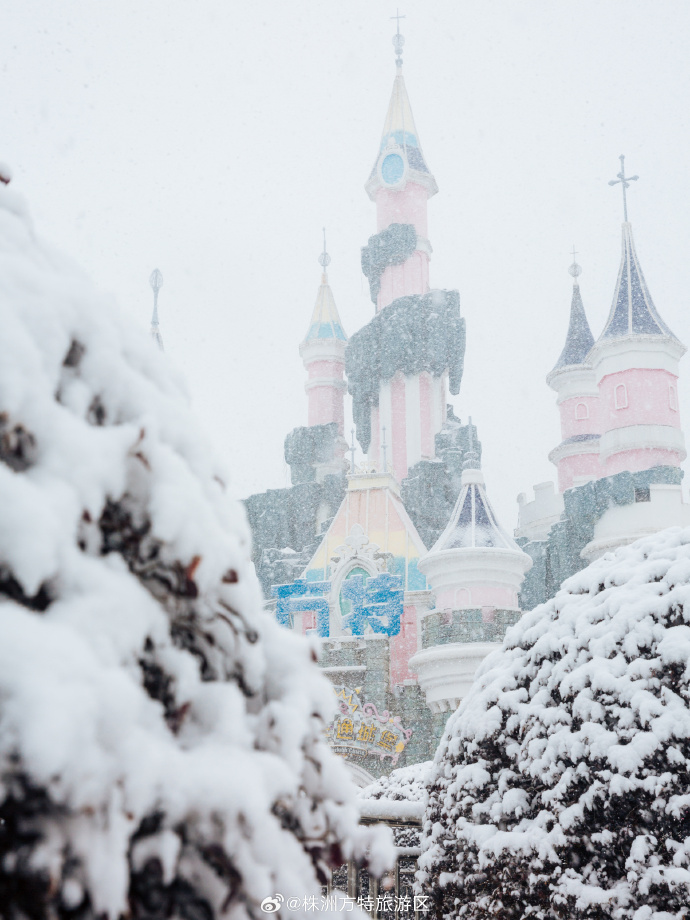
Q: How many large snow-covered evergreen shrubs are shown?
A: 2